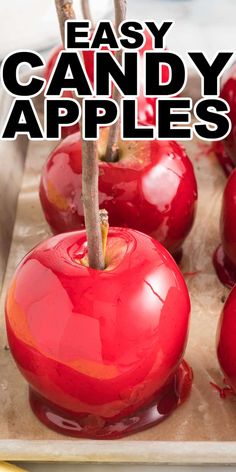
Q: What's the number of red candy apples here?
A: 6